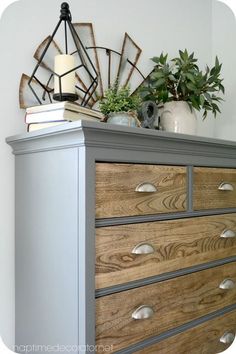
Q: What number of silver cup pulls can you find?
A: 7